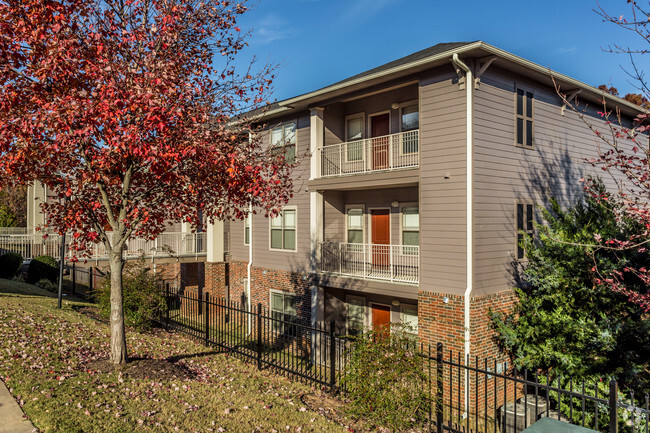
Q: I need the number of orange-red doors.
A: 3